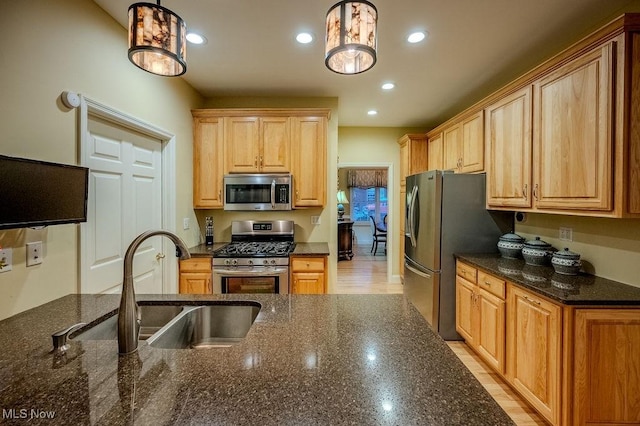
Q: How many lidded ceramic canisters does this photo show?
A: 3